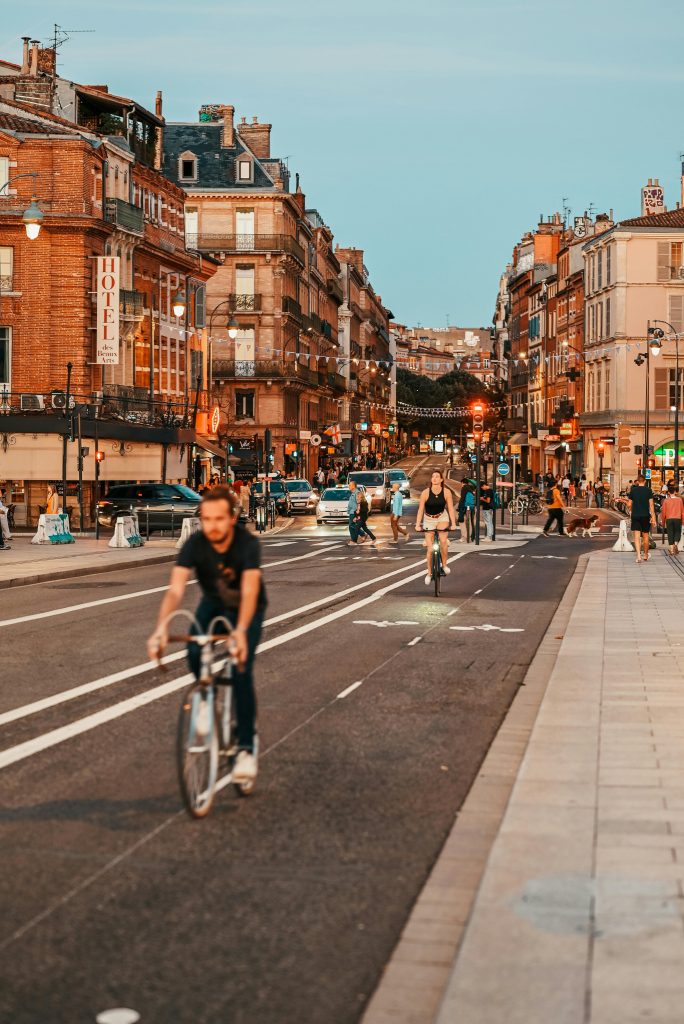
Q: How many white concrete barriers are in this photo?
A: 4